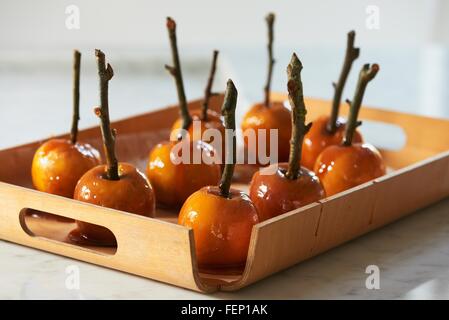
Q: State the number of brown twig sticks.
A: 9